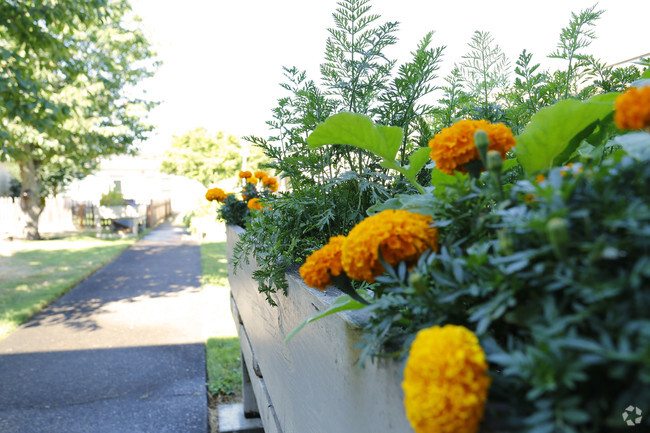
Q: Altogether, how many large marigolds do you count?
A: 5